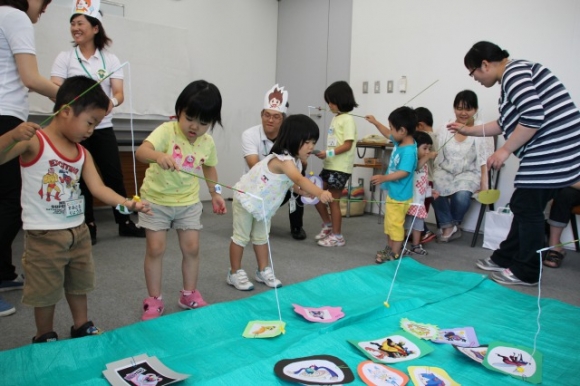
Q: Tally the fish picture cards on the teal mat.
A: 11